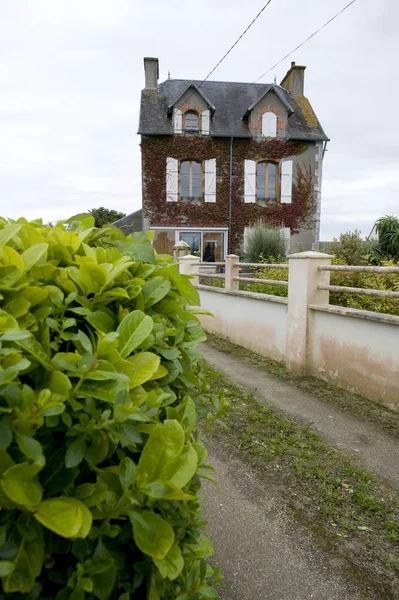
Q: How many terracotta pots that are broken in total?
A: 0